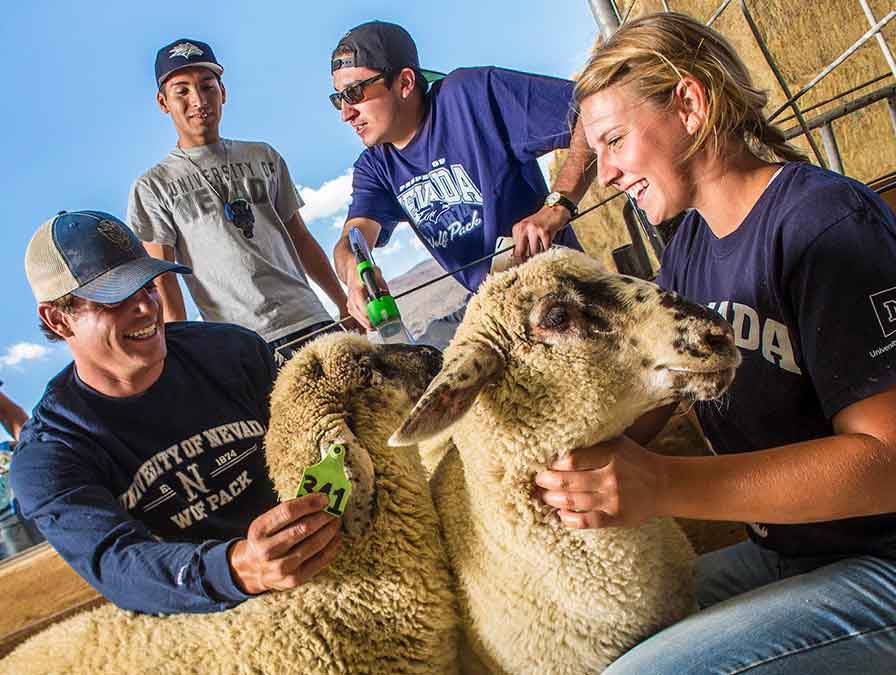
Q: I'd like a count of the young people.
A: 4